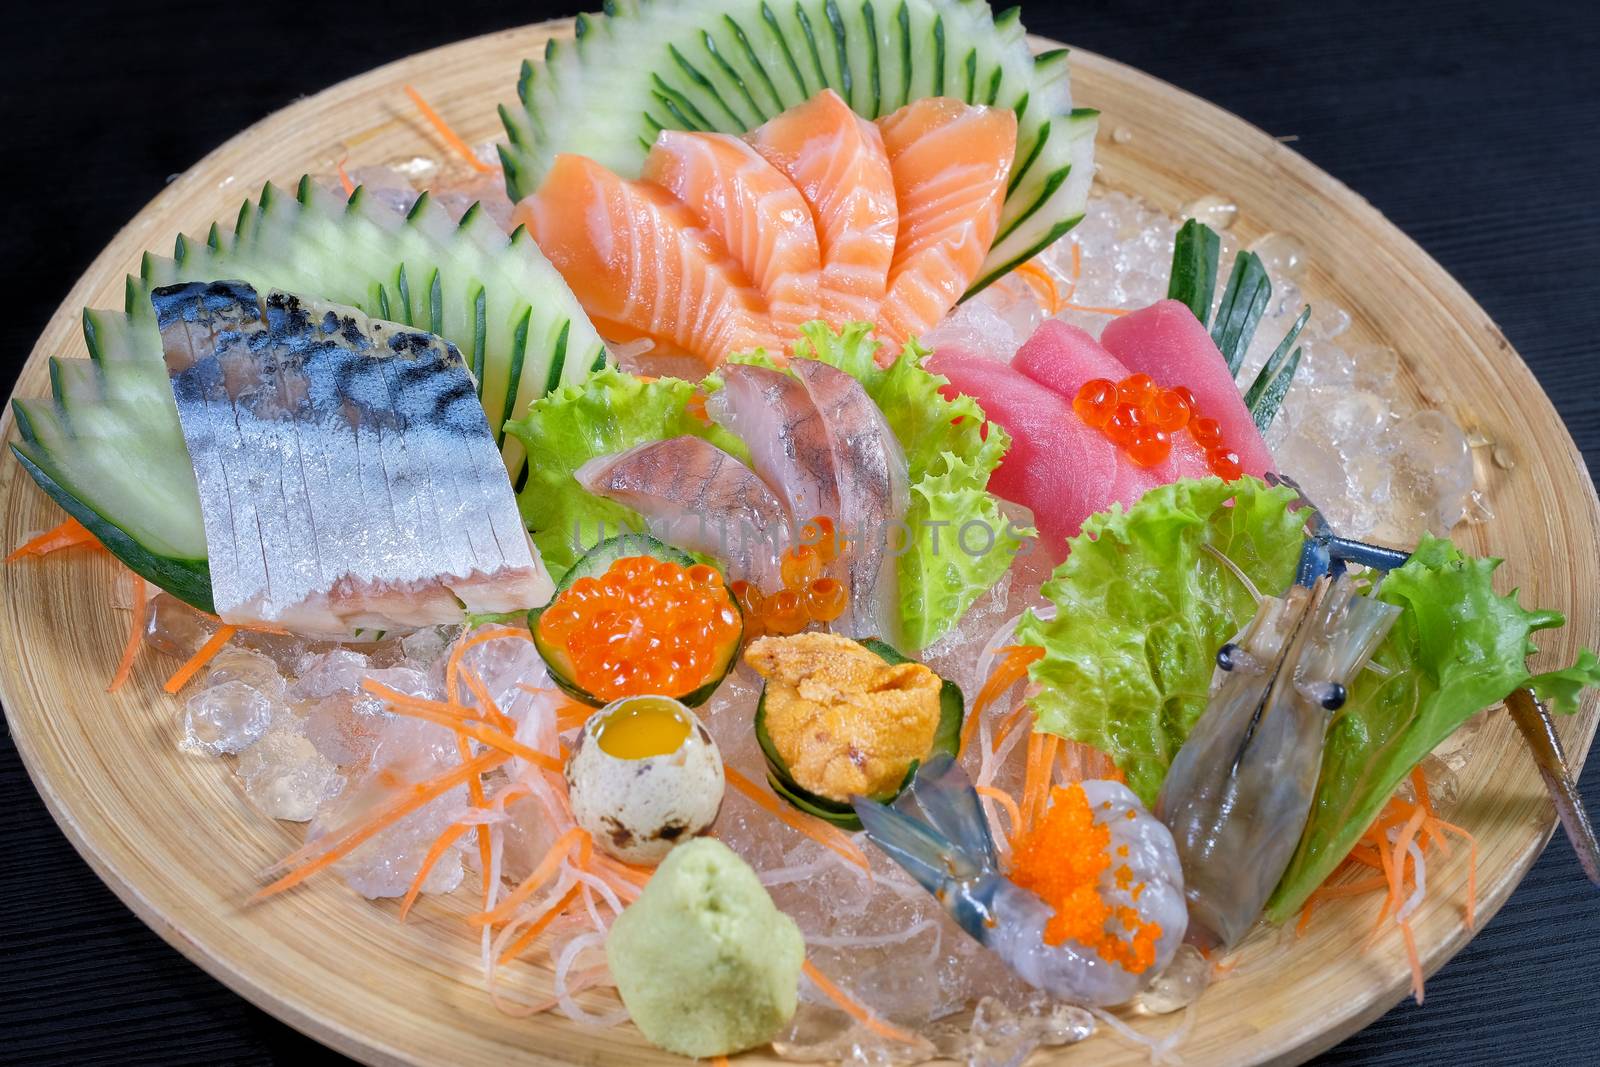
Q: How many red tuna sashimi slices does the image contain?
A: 3